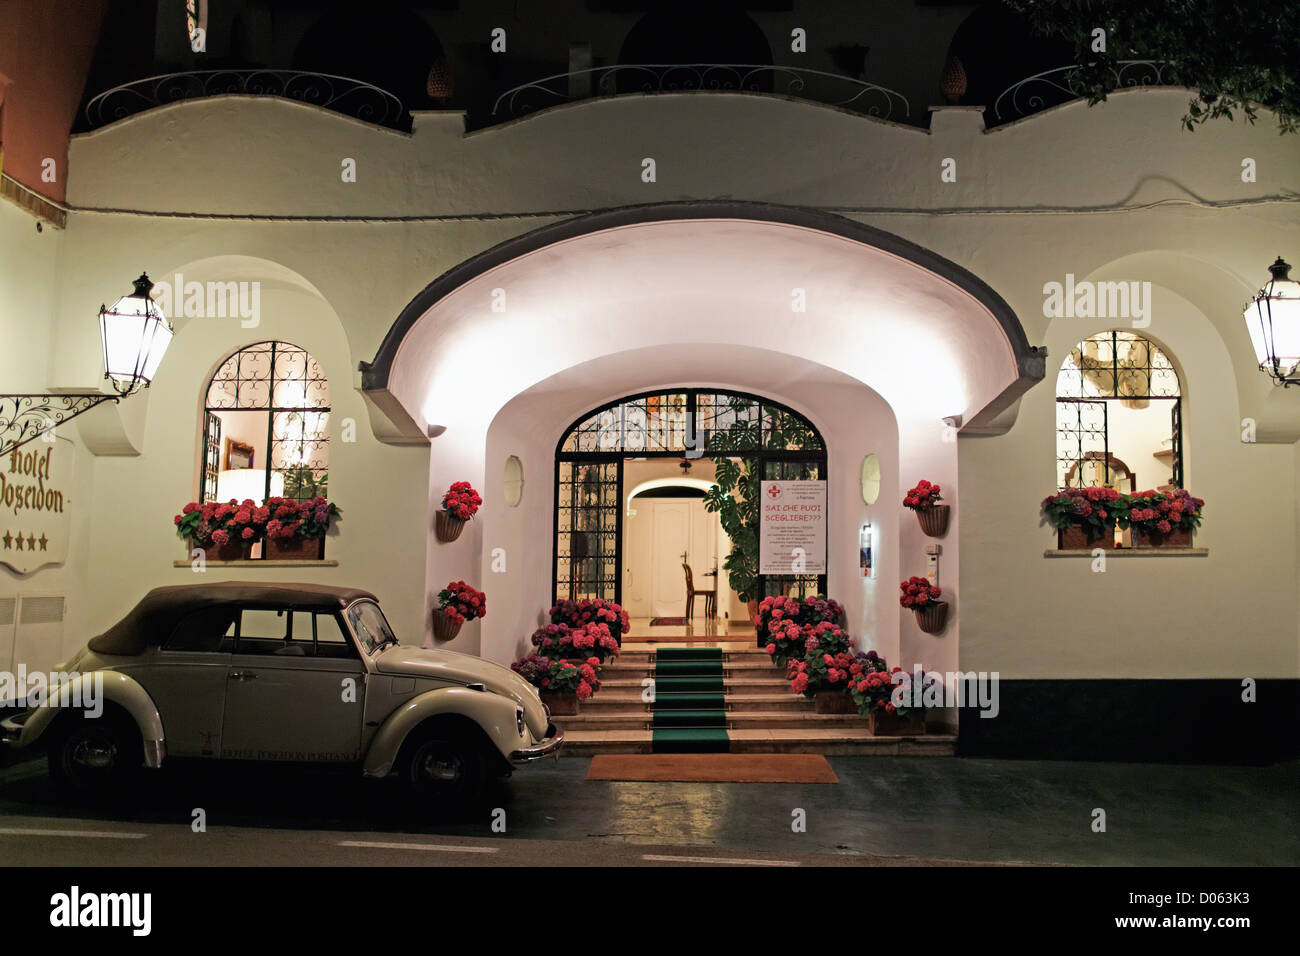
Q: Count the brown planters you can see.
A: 11